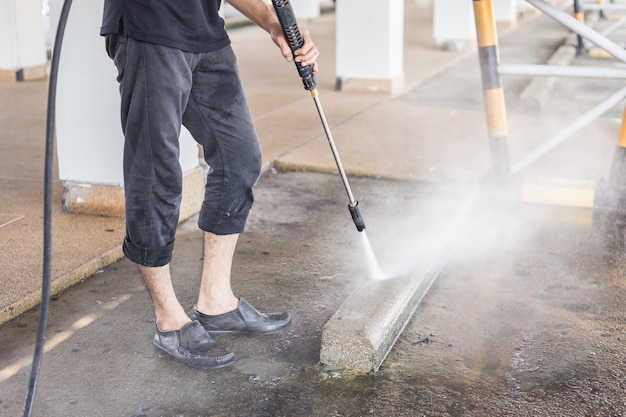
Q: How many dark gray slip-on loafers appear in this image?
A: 2